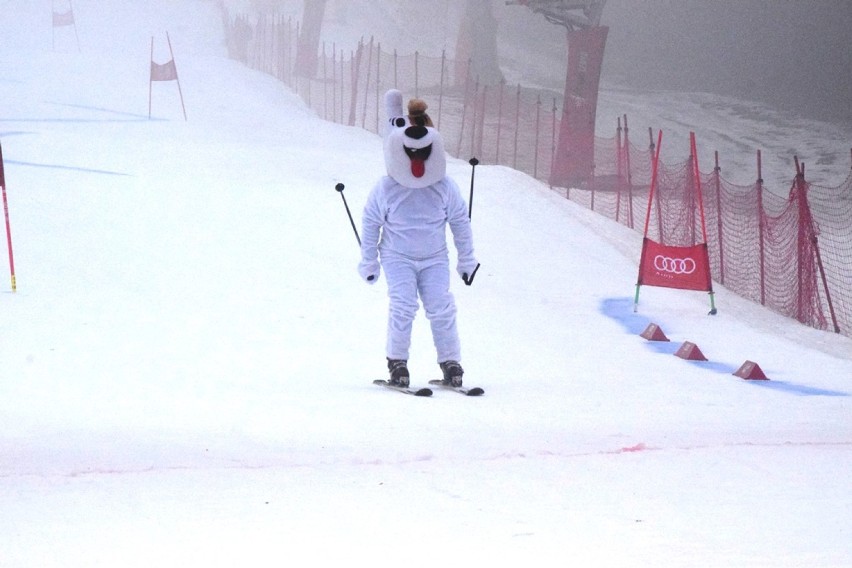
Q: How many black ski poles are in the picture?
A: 2